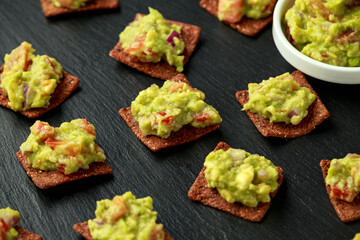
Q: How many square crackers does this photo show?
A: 11